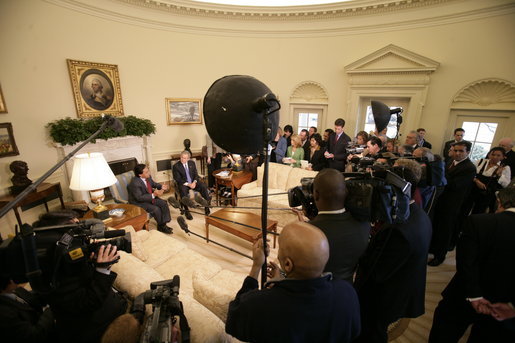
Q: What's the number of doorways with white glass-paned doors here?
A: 3